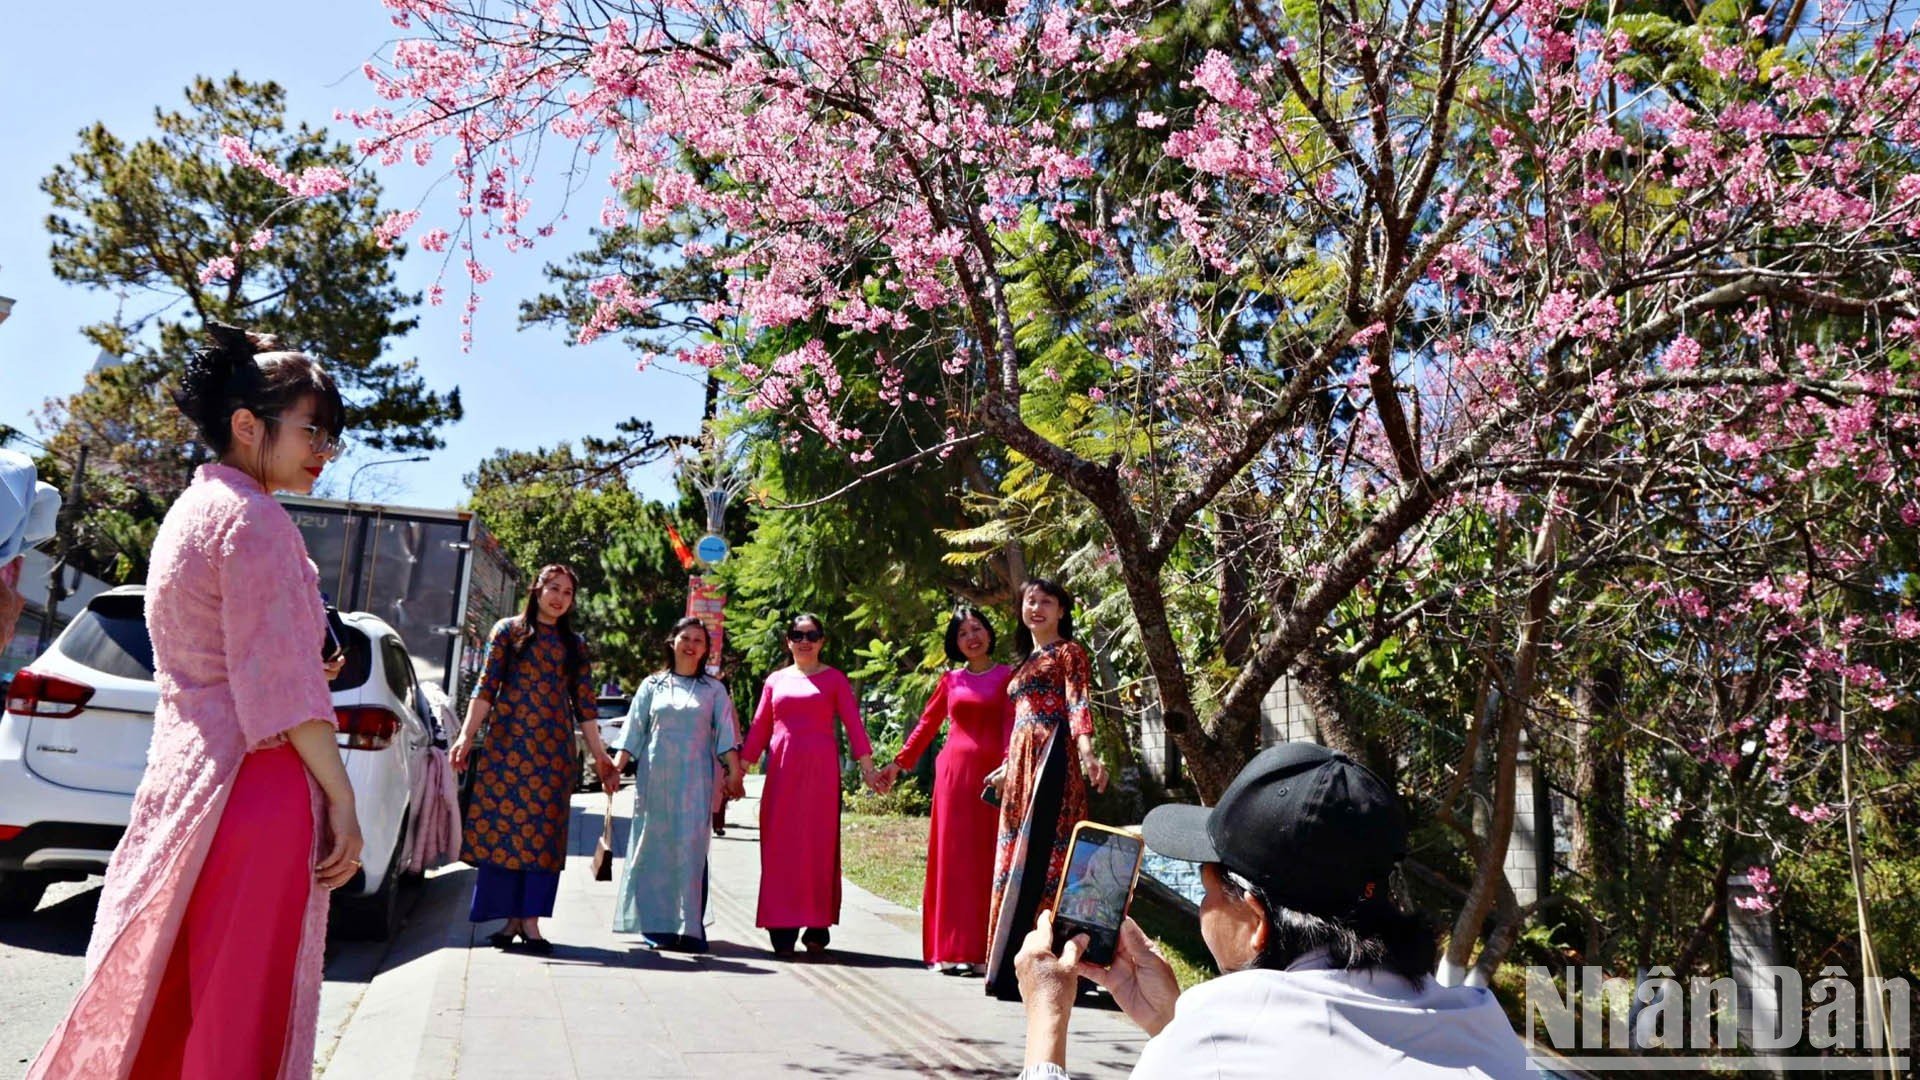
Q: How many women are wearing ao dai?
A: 6